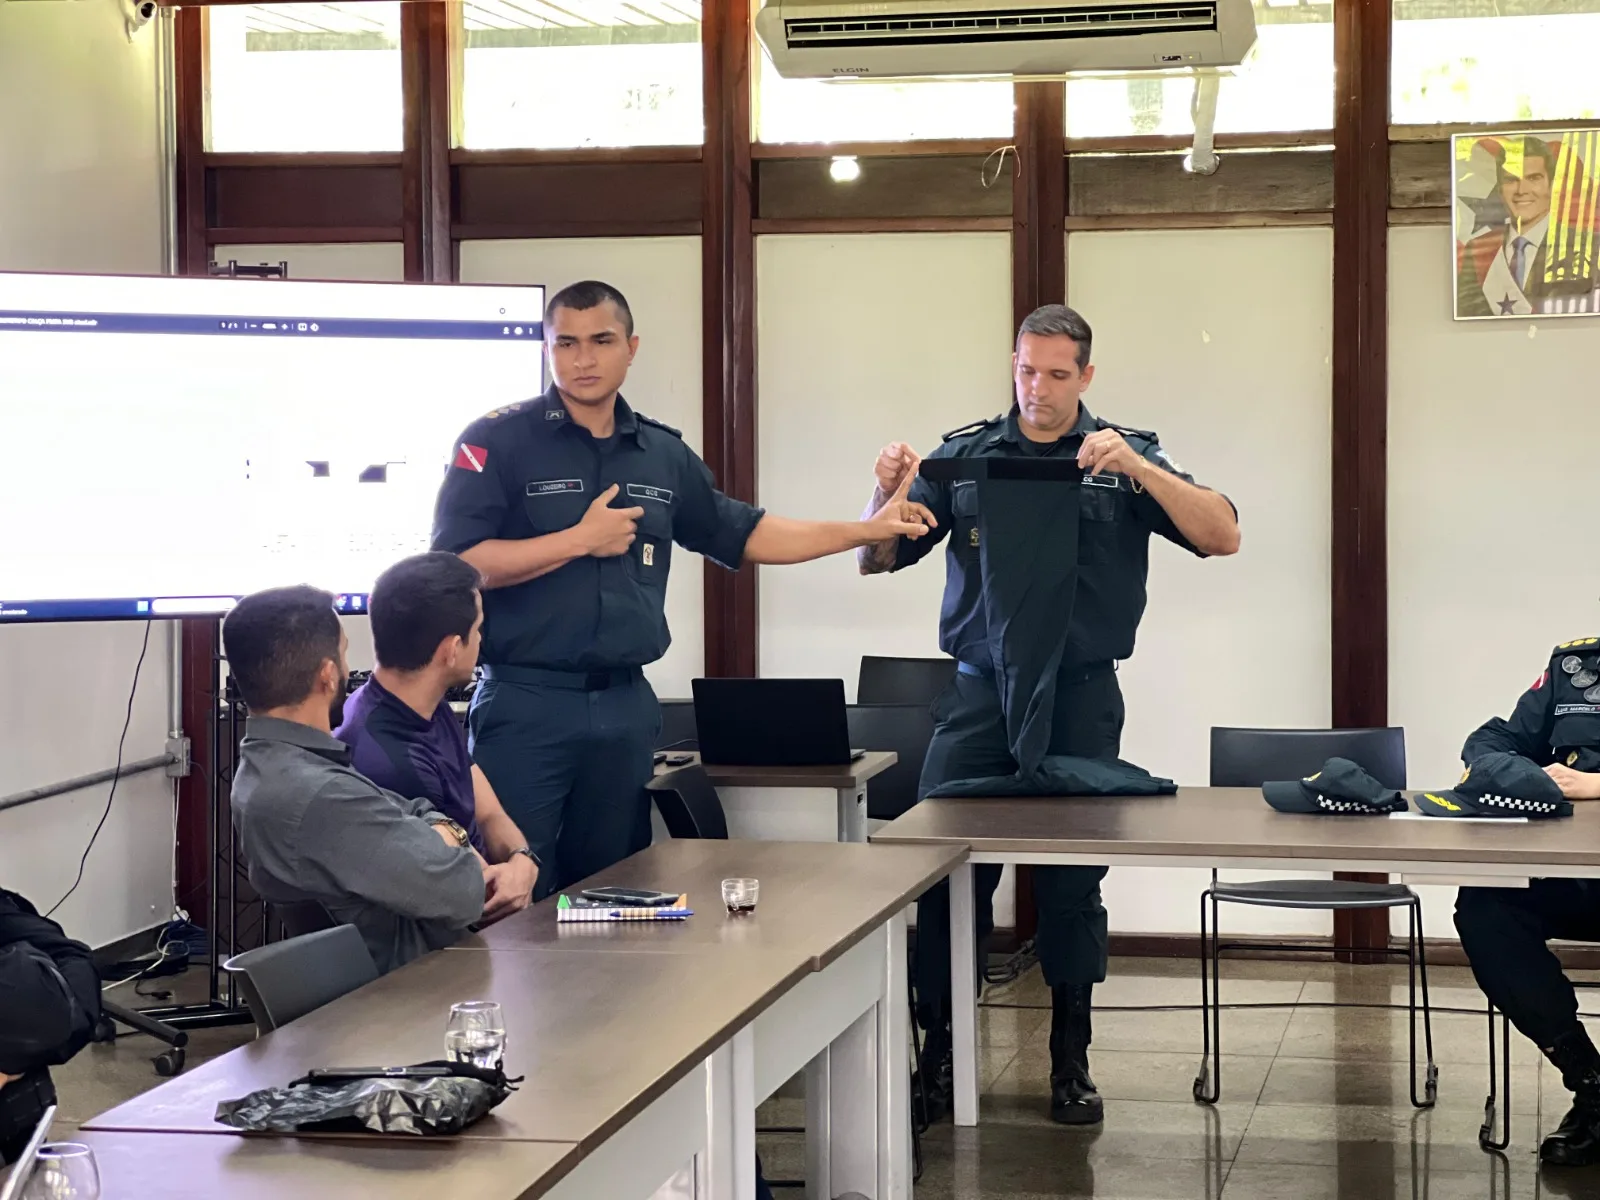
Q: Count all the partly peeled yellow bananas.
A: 0